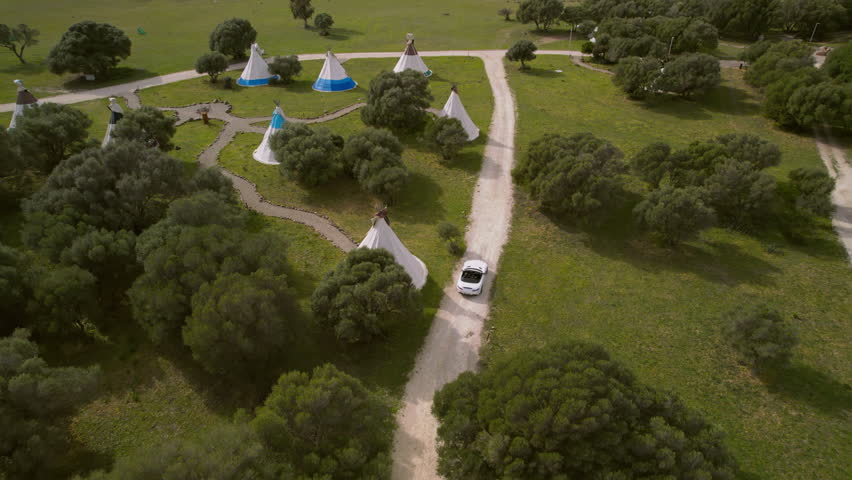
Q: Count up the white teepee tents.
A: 8